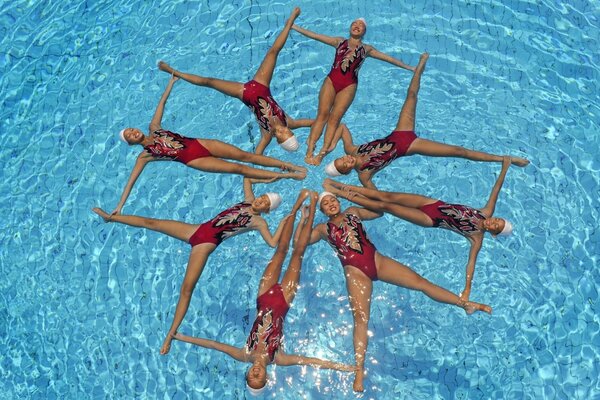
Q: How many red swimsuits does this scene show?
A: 8